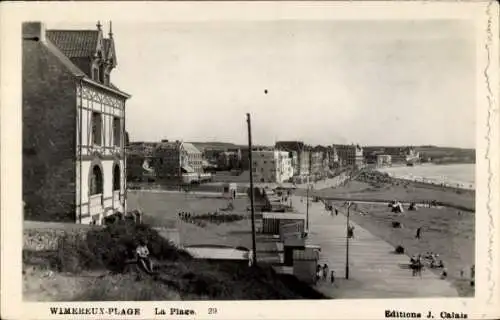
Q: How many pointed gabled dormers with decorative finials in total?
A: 2